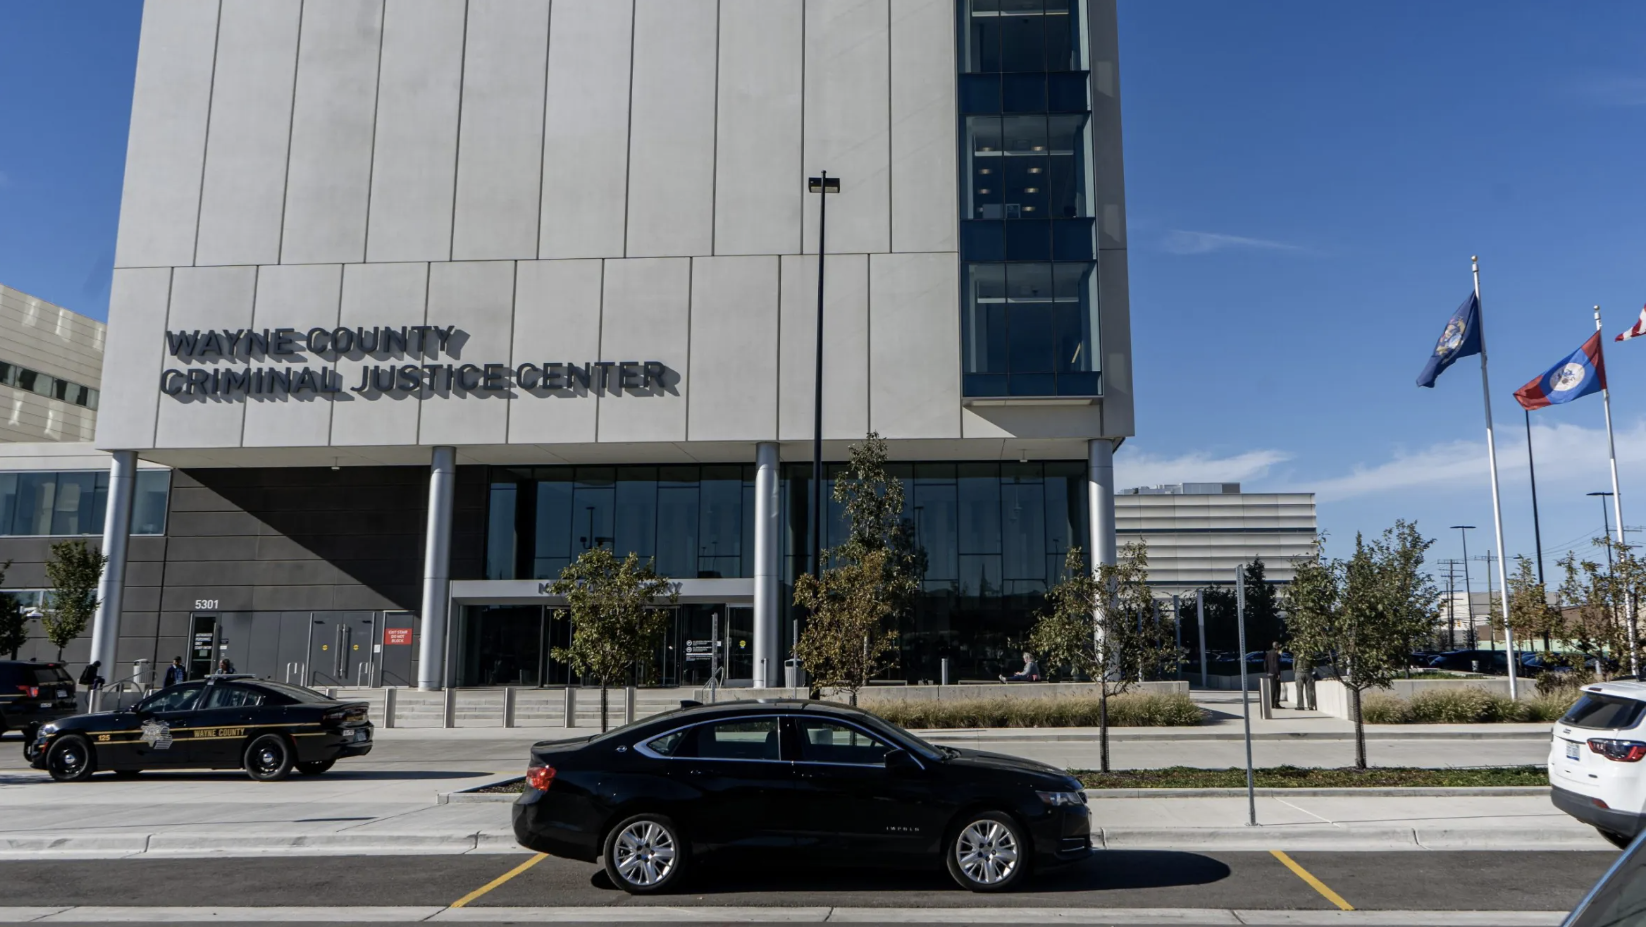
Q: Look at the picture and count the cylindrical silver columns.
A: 4